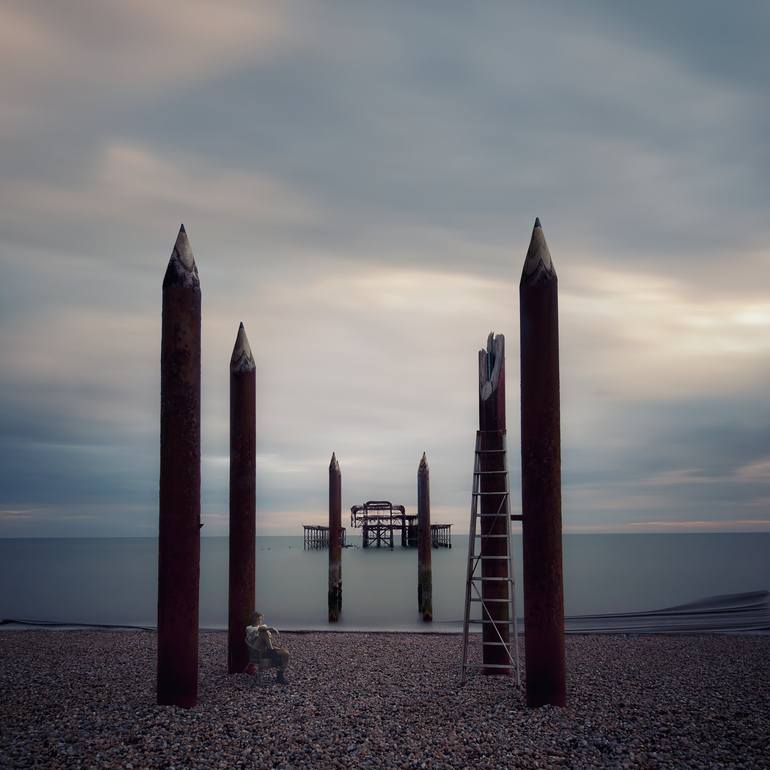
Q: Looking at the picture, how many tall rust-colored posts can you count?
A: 6